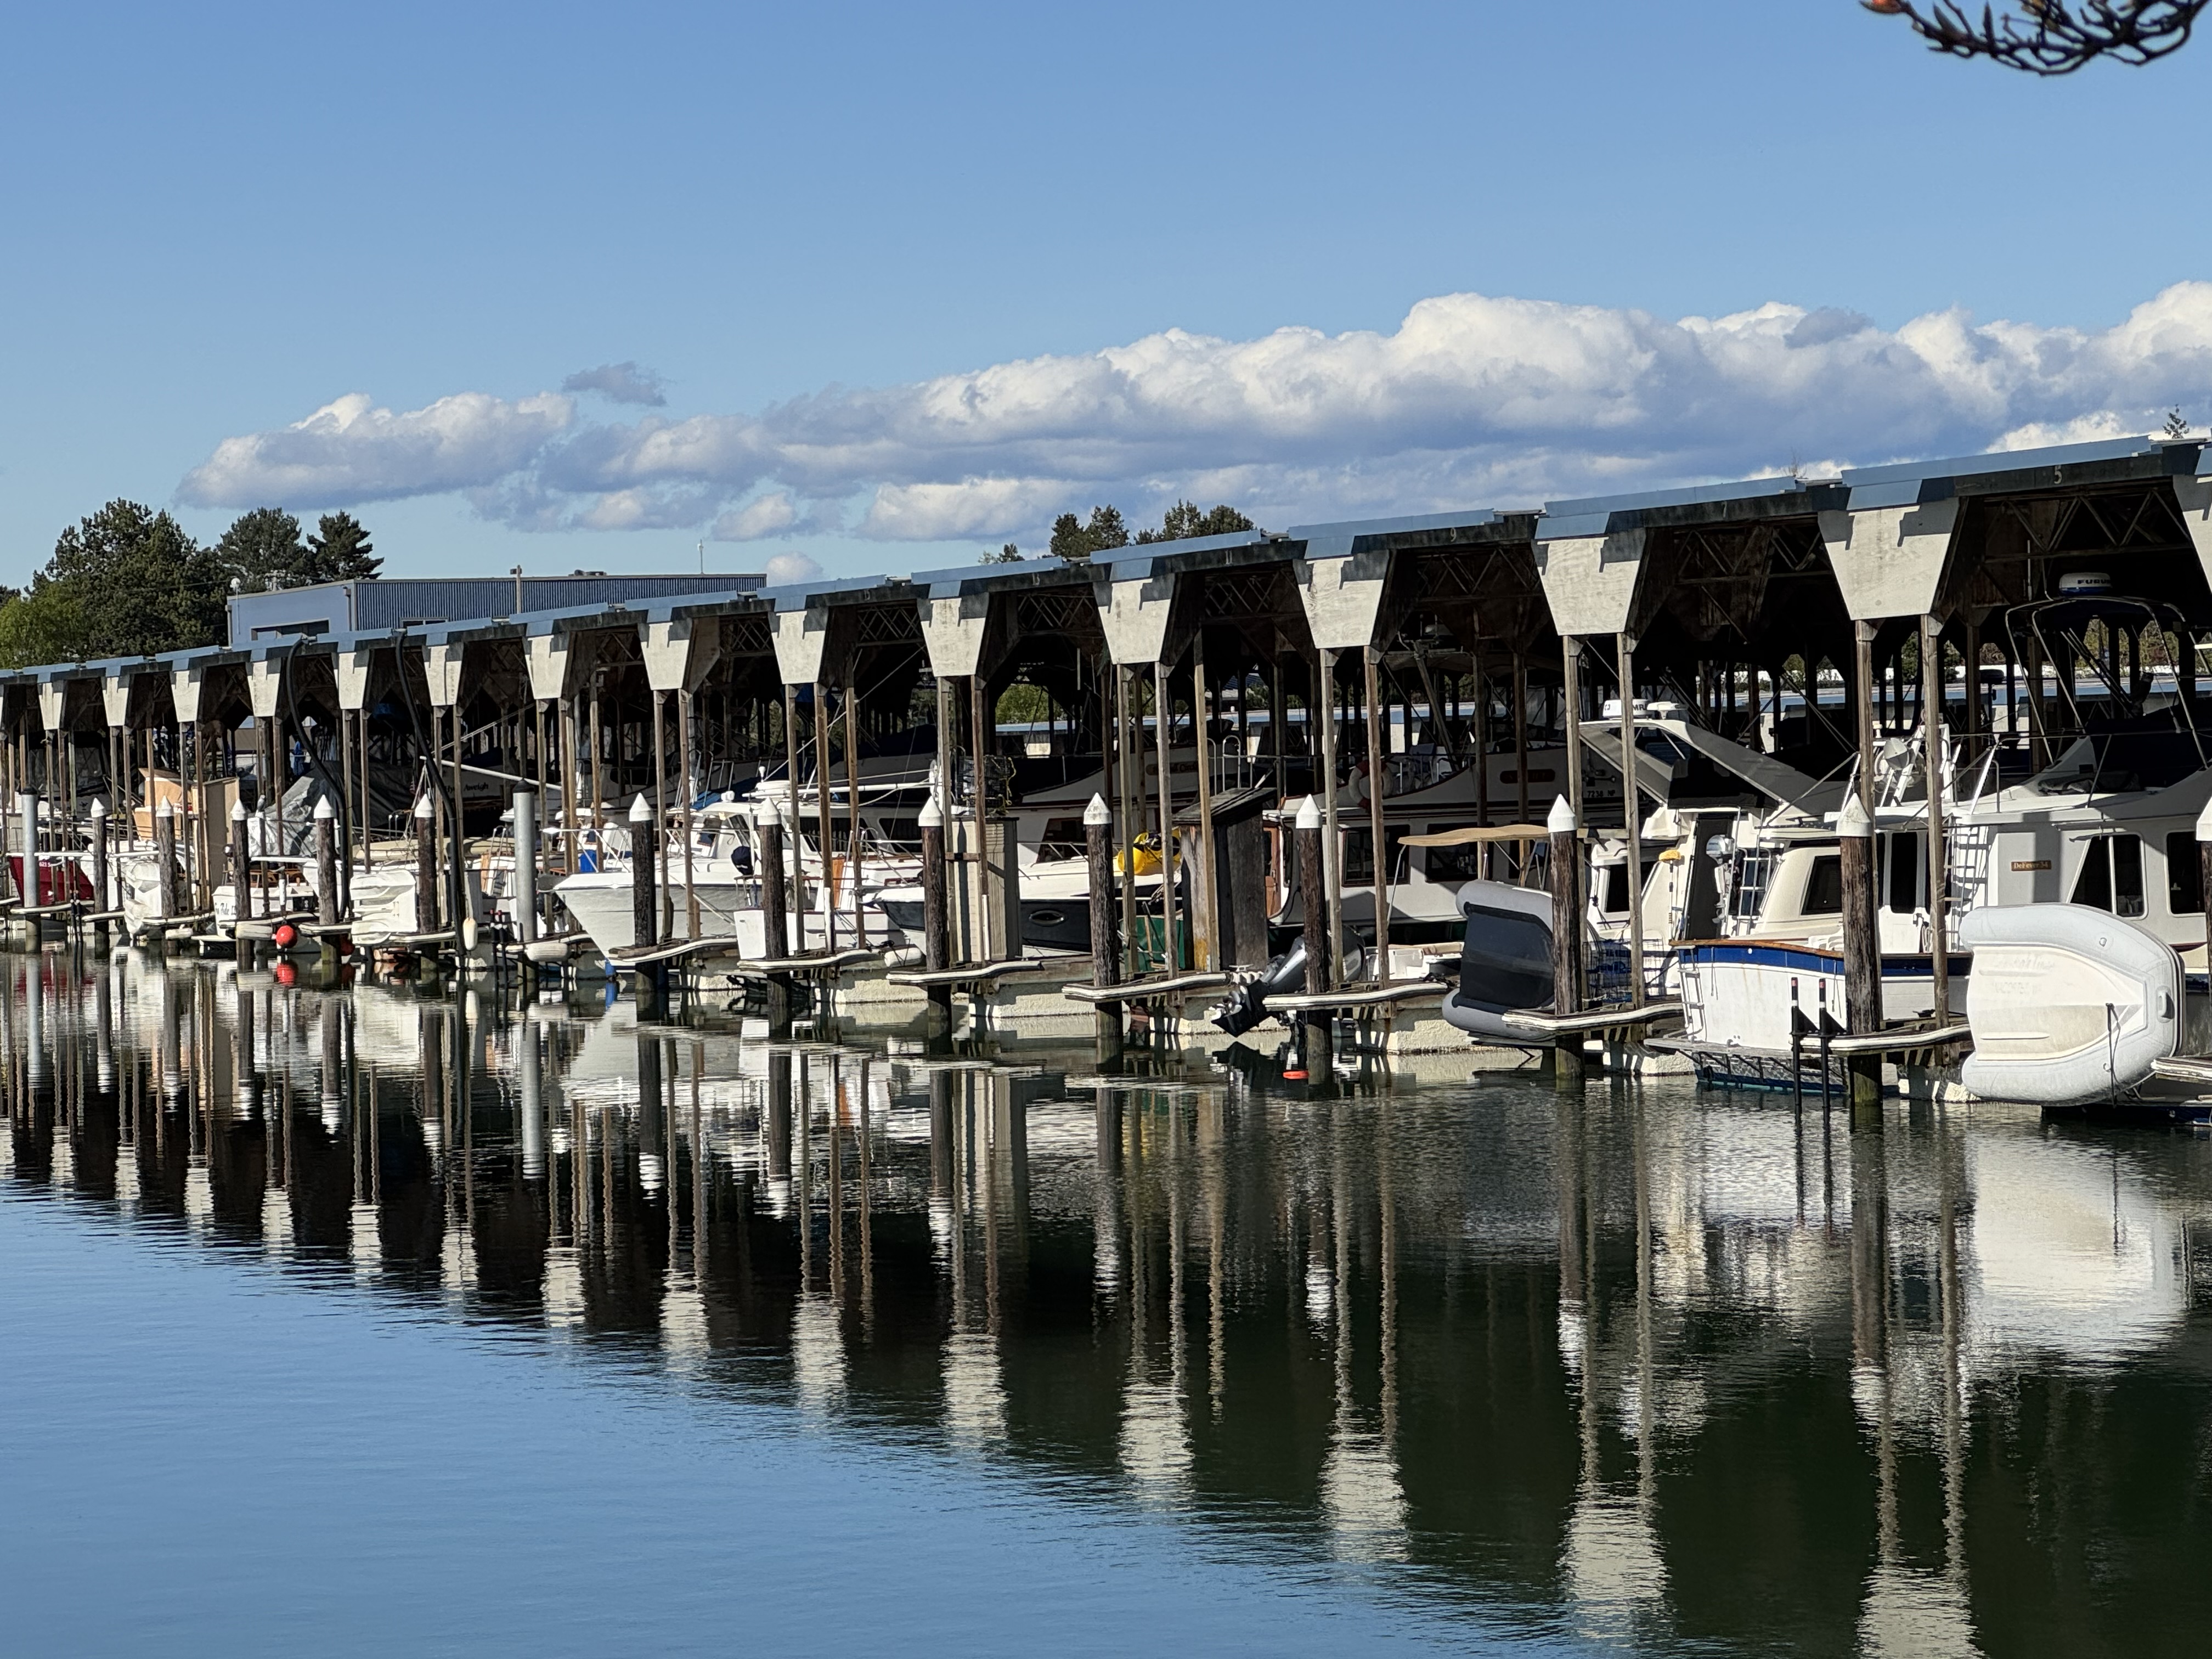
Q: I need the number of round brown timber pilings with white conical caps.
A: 13